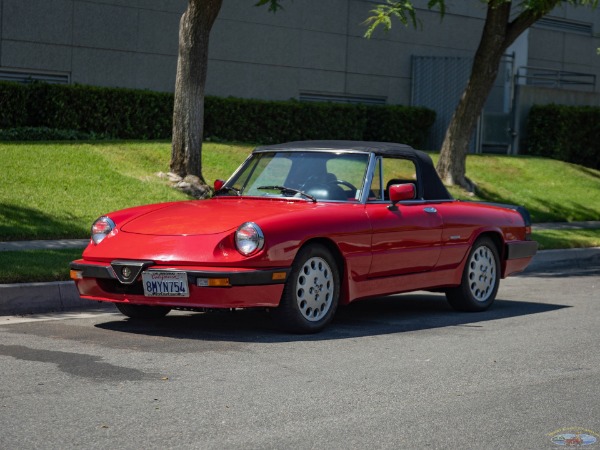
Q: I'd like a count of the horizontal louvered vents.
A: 3